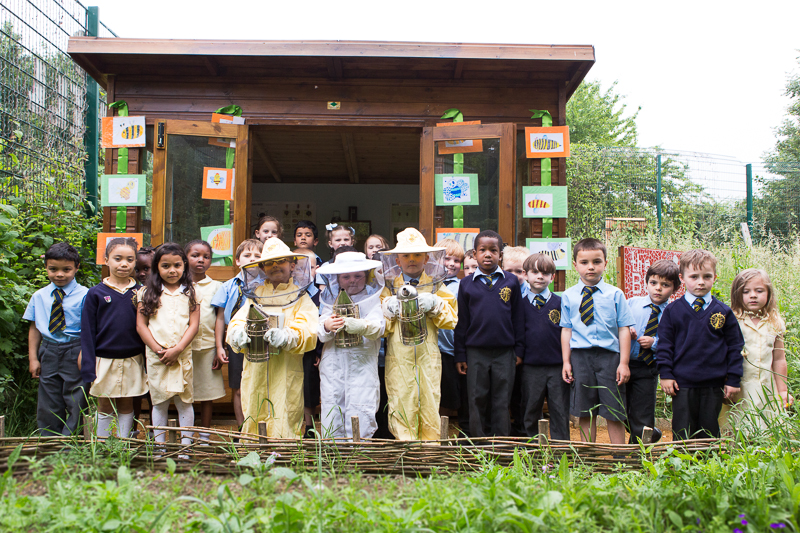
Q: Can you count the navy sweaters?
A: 4